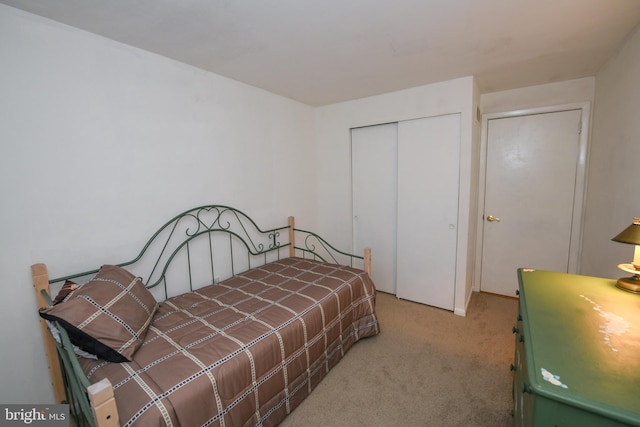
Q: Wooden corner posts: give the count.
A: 4